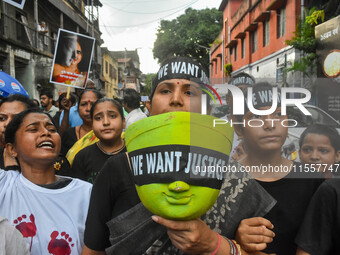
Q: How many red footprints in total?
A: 2